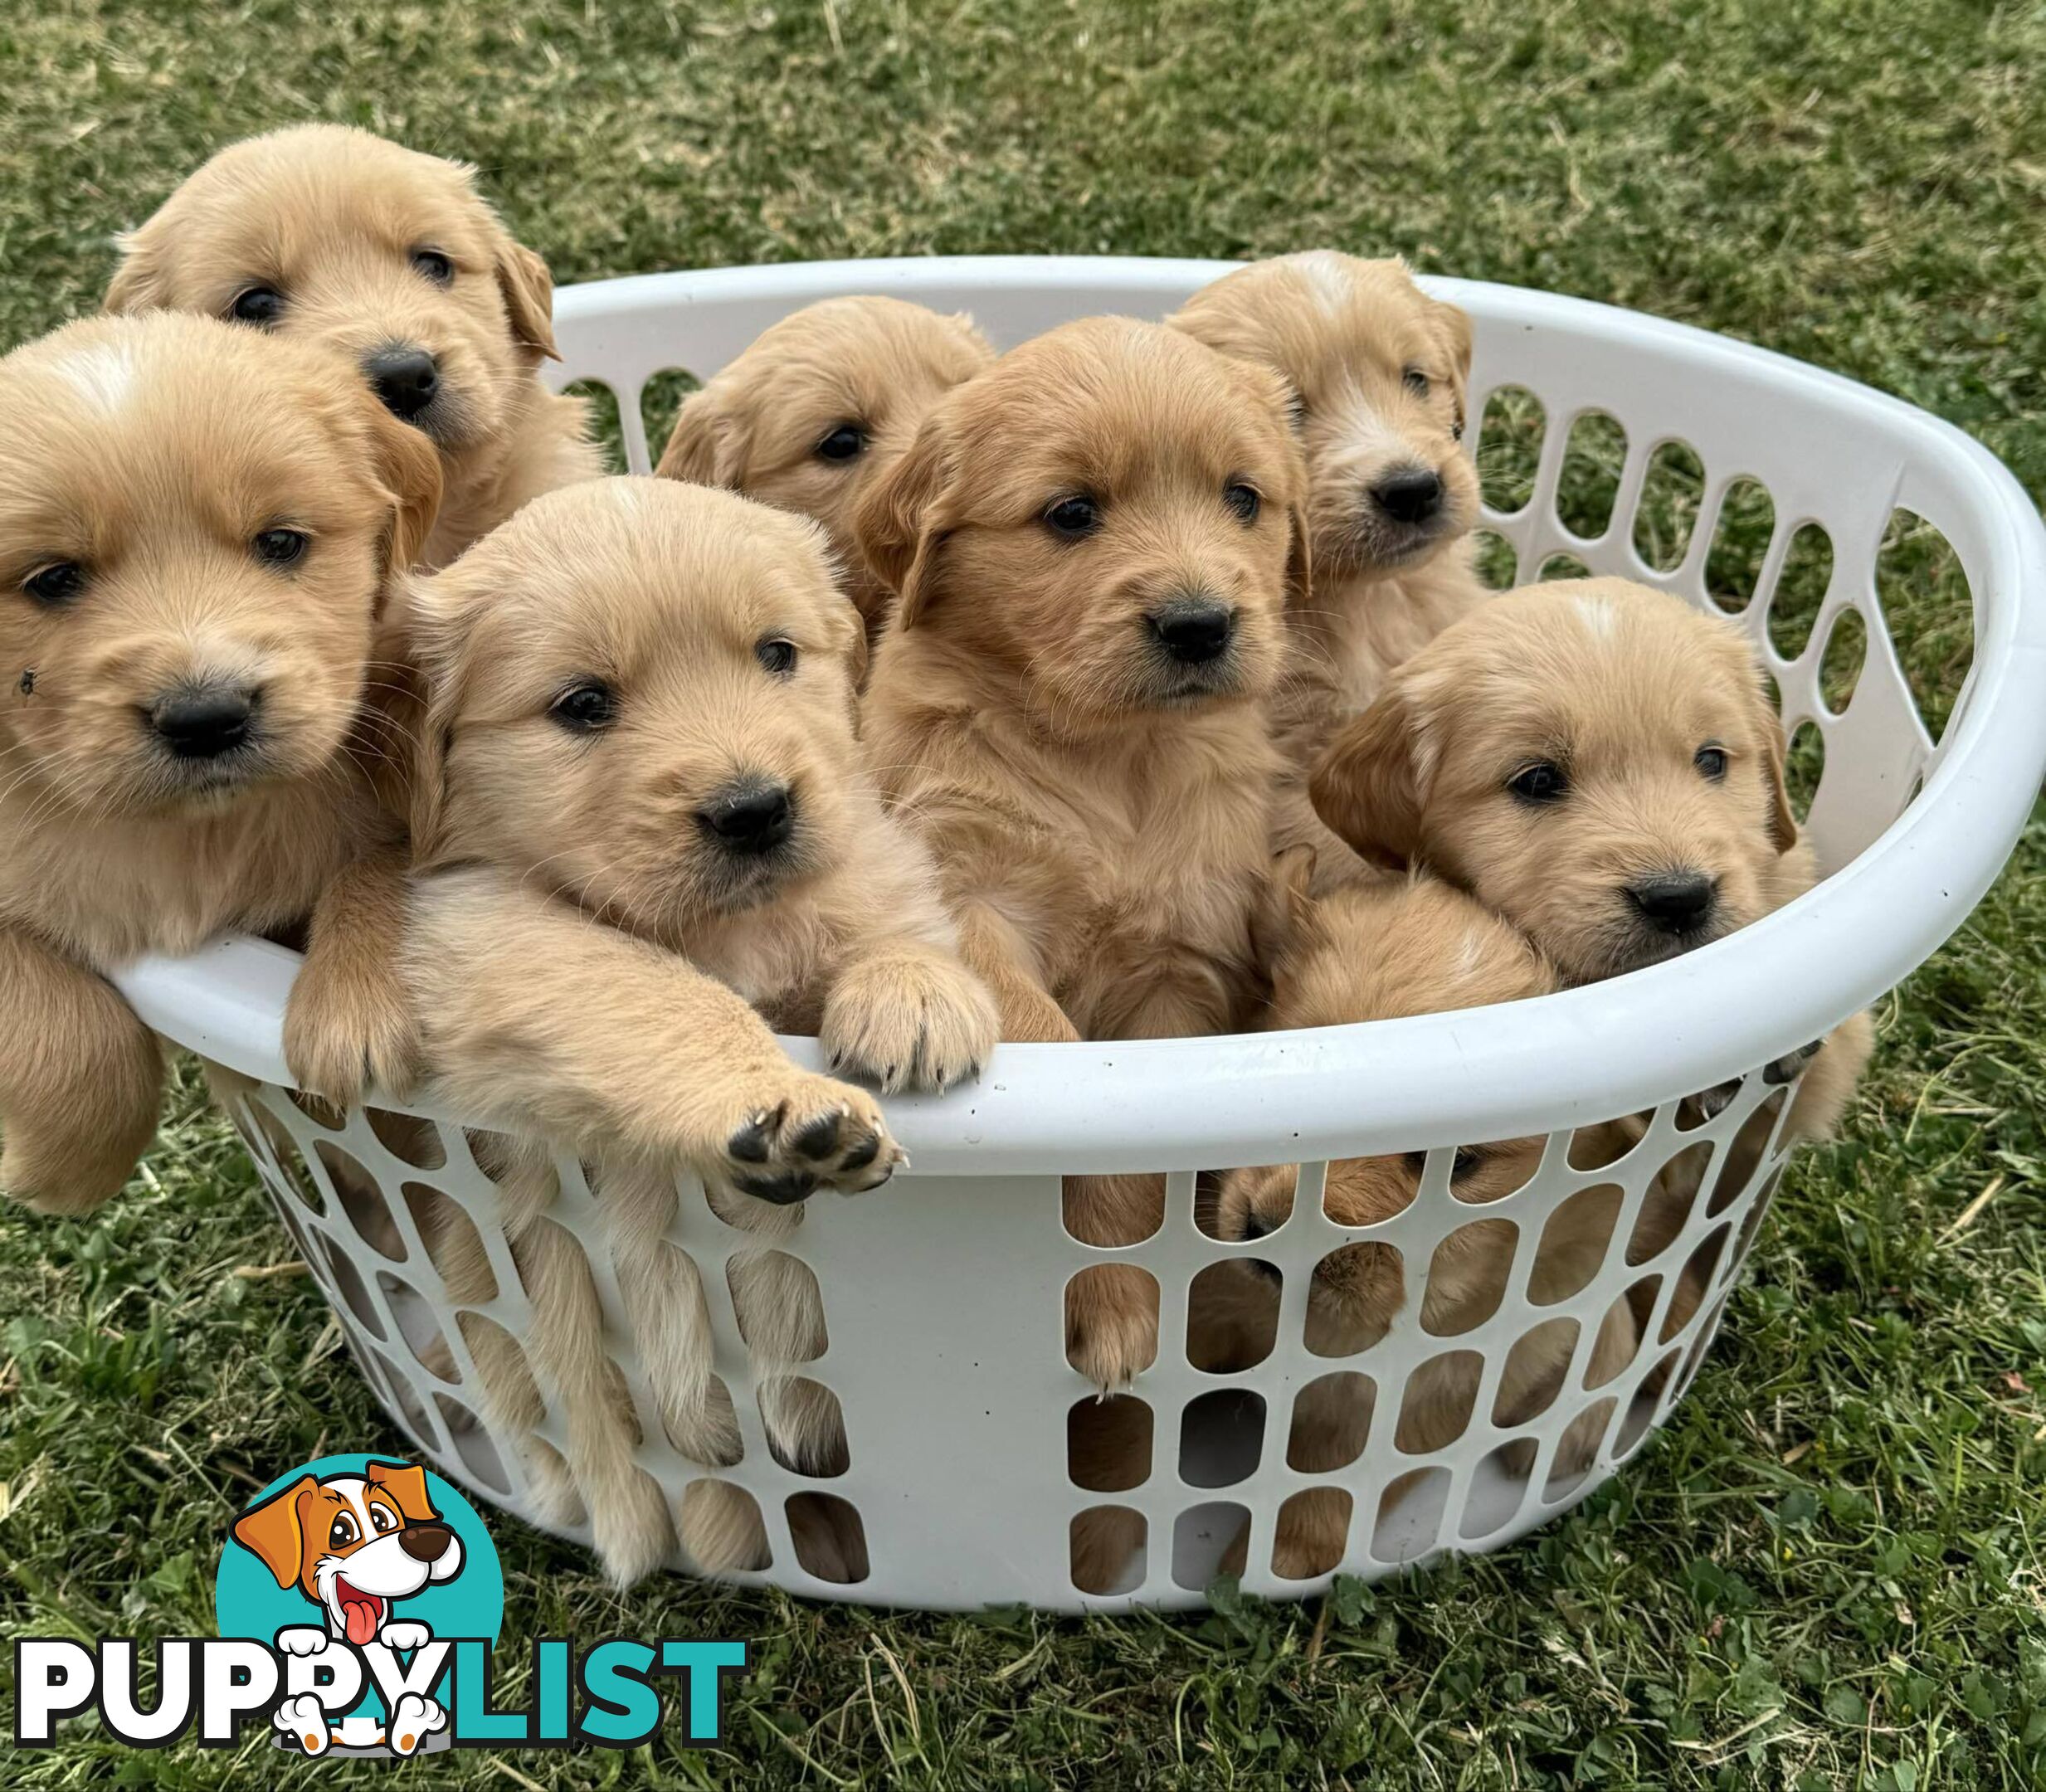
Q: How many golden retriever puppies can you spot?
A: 8